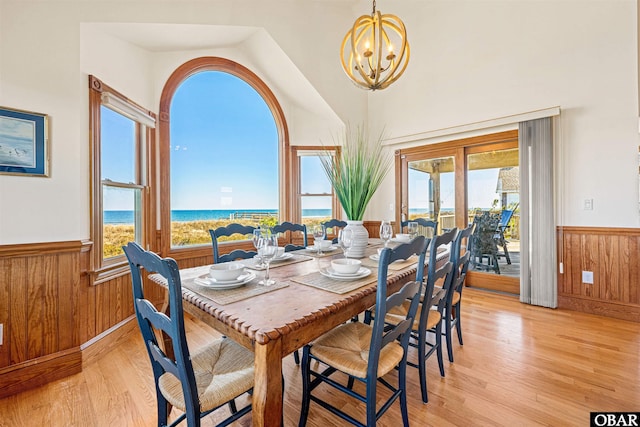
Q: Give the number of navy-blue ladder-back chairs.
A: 8